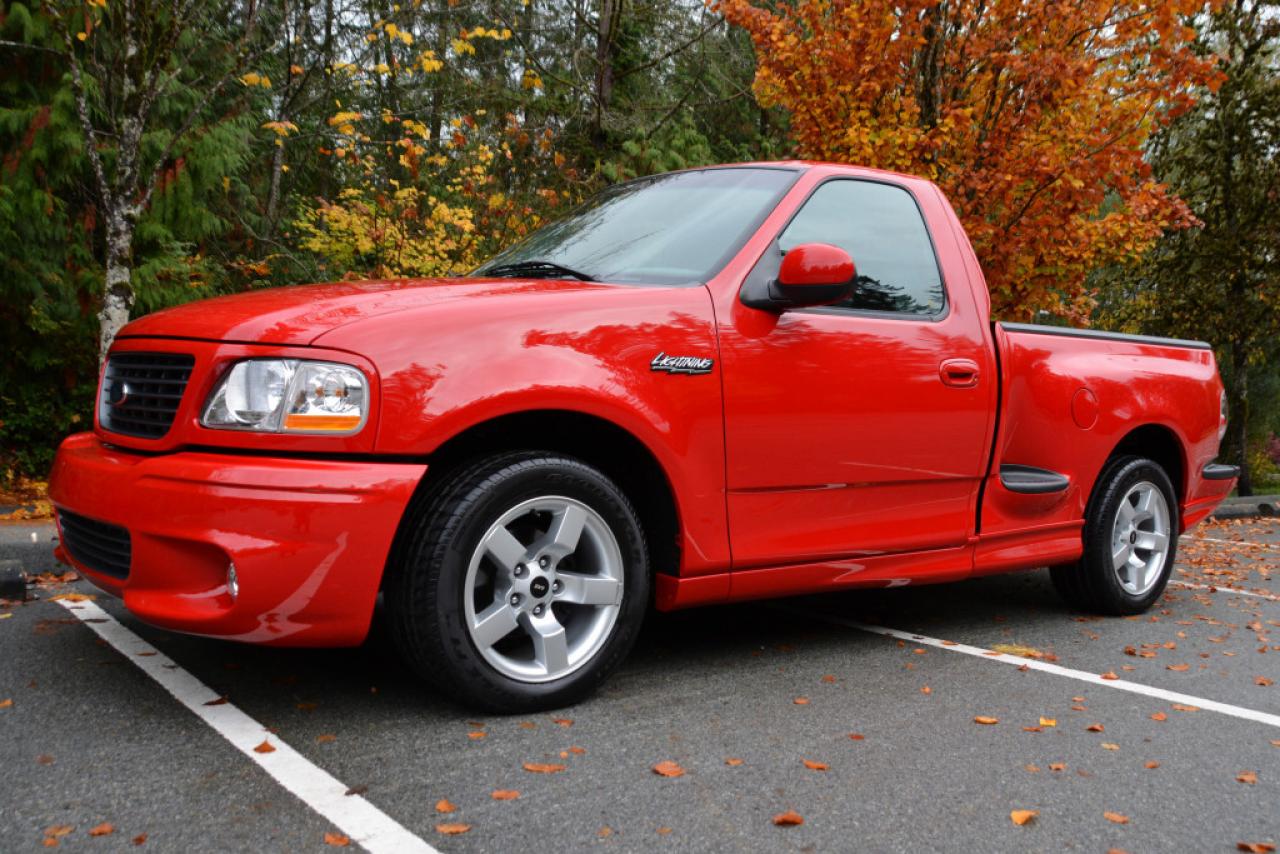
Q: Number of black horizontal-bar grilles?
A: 2